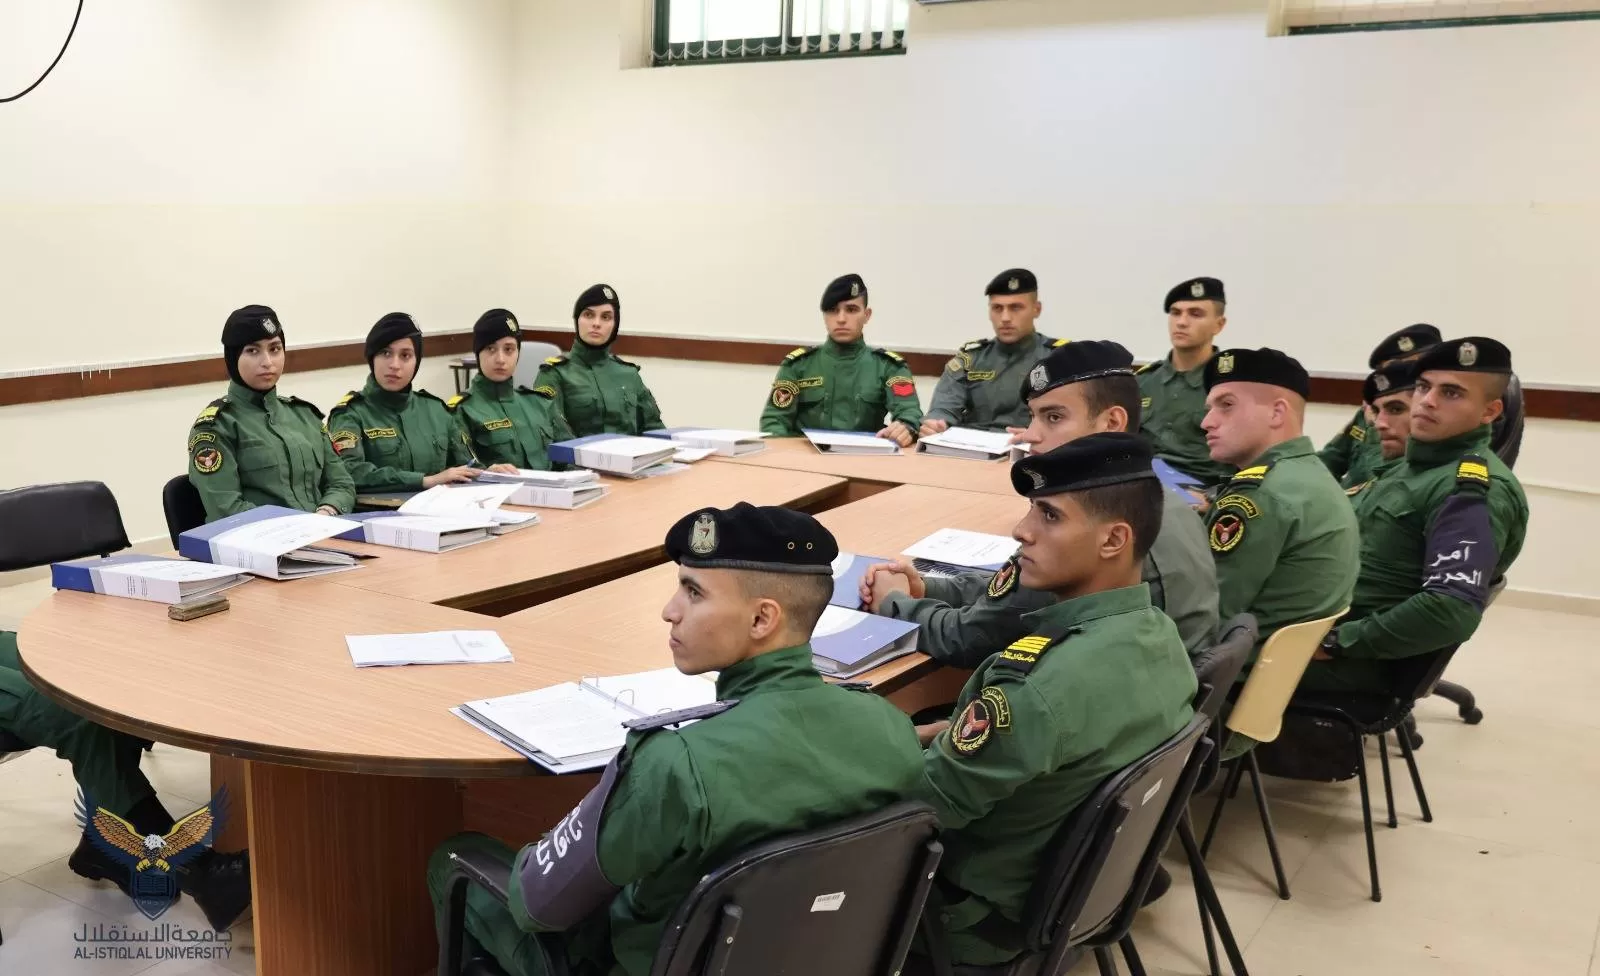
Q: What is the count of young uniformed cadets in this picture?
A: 14